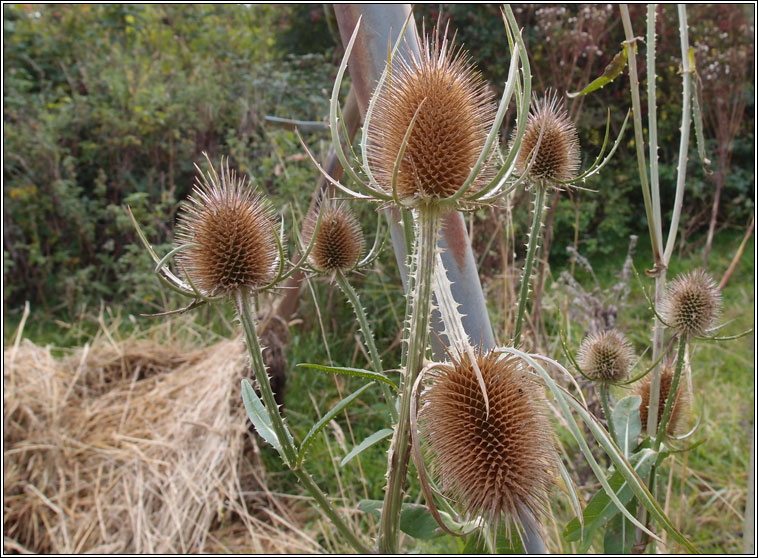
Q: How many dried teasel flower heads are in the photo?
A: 8